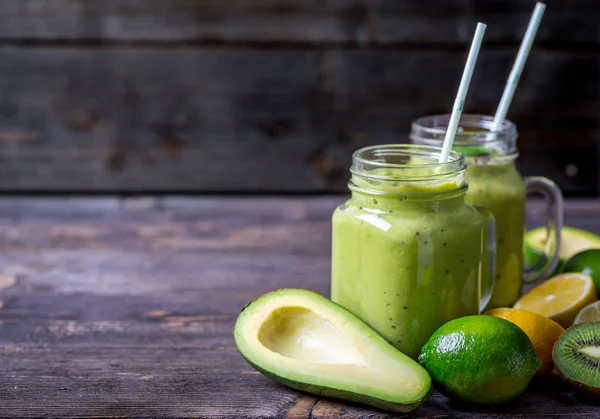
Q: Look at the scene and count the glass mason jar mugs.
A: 2